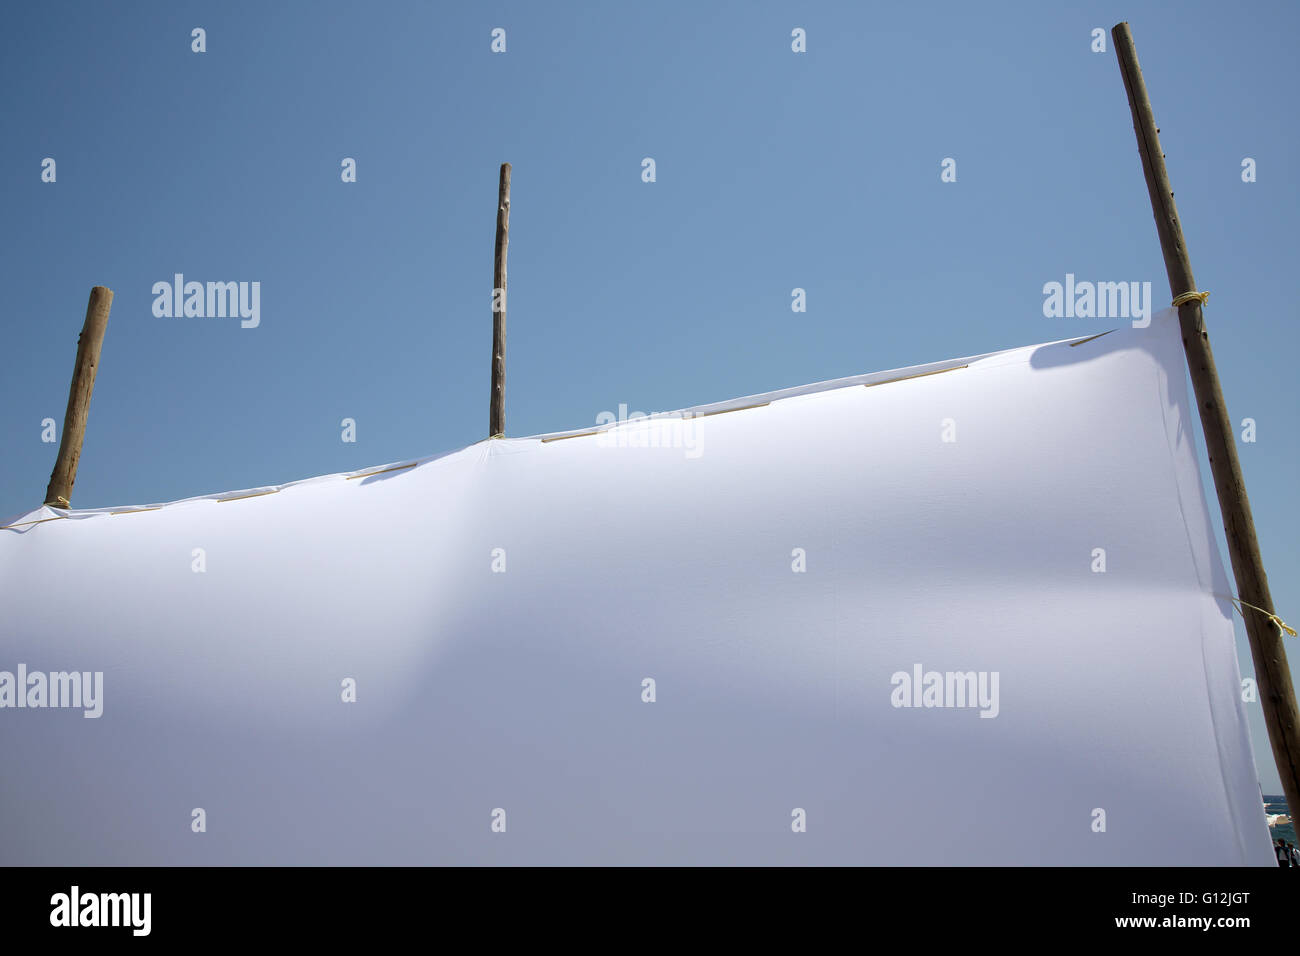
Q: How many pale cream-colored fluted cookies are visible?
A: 0